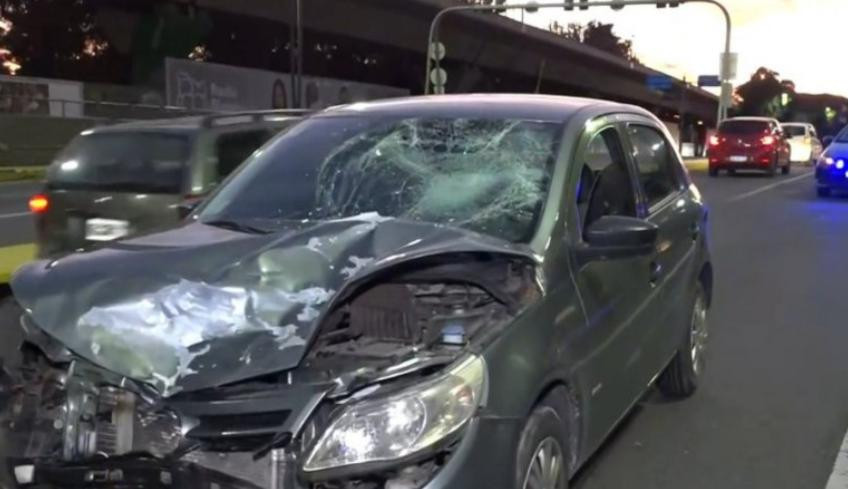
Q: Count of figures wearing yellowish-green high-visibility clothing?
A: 0